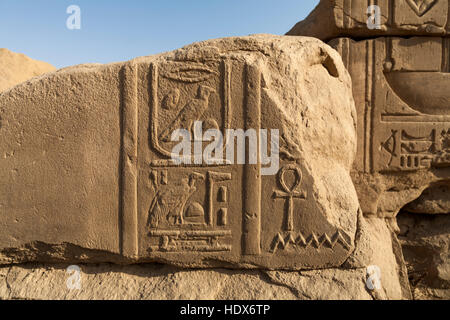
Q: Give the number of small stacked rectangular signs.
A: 2